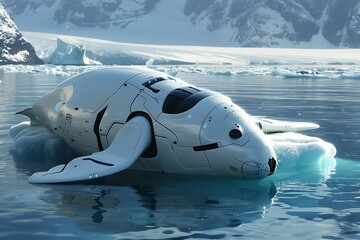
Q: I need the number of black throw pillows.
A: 0